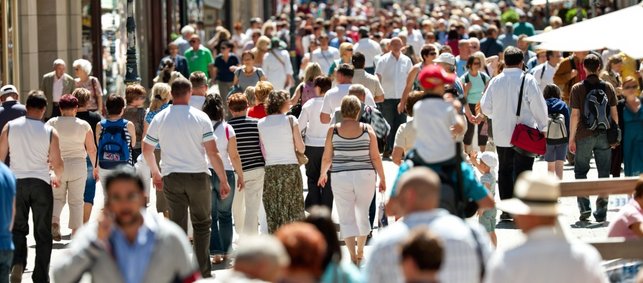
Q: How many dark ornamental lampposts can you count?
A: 2